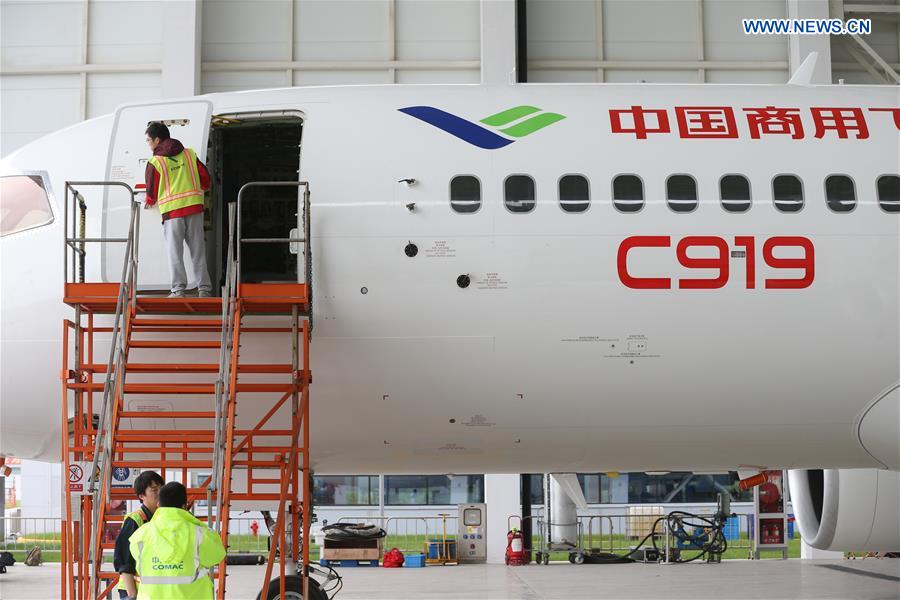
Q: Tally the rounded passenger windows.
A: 9